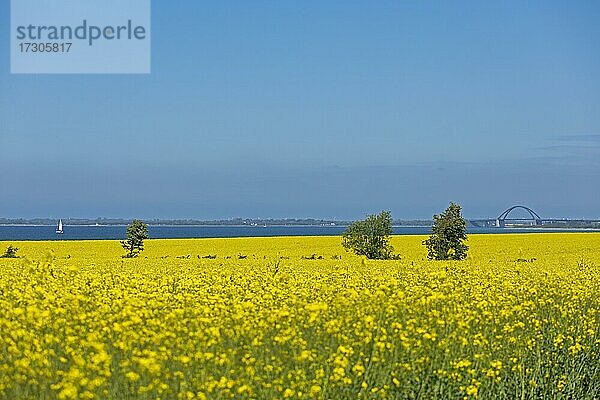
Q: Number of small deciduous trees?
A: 3